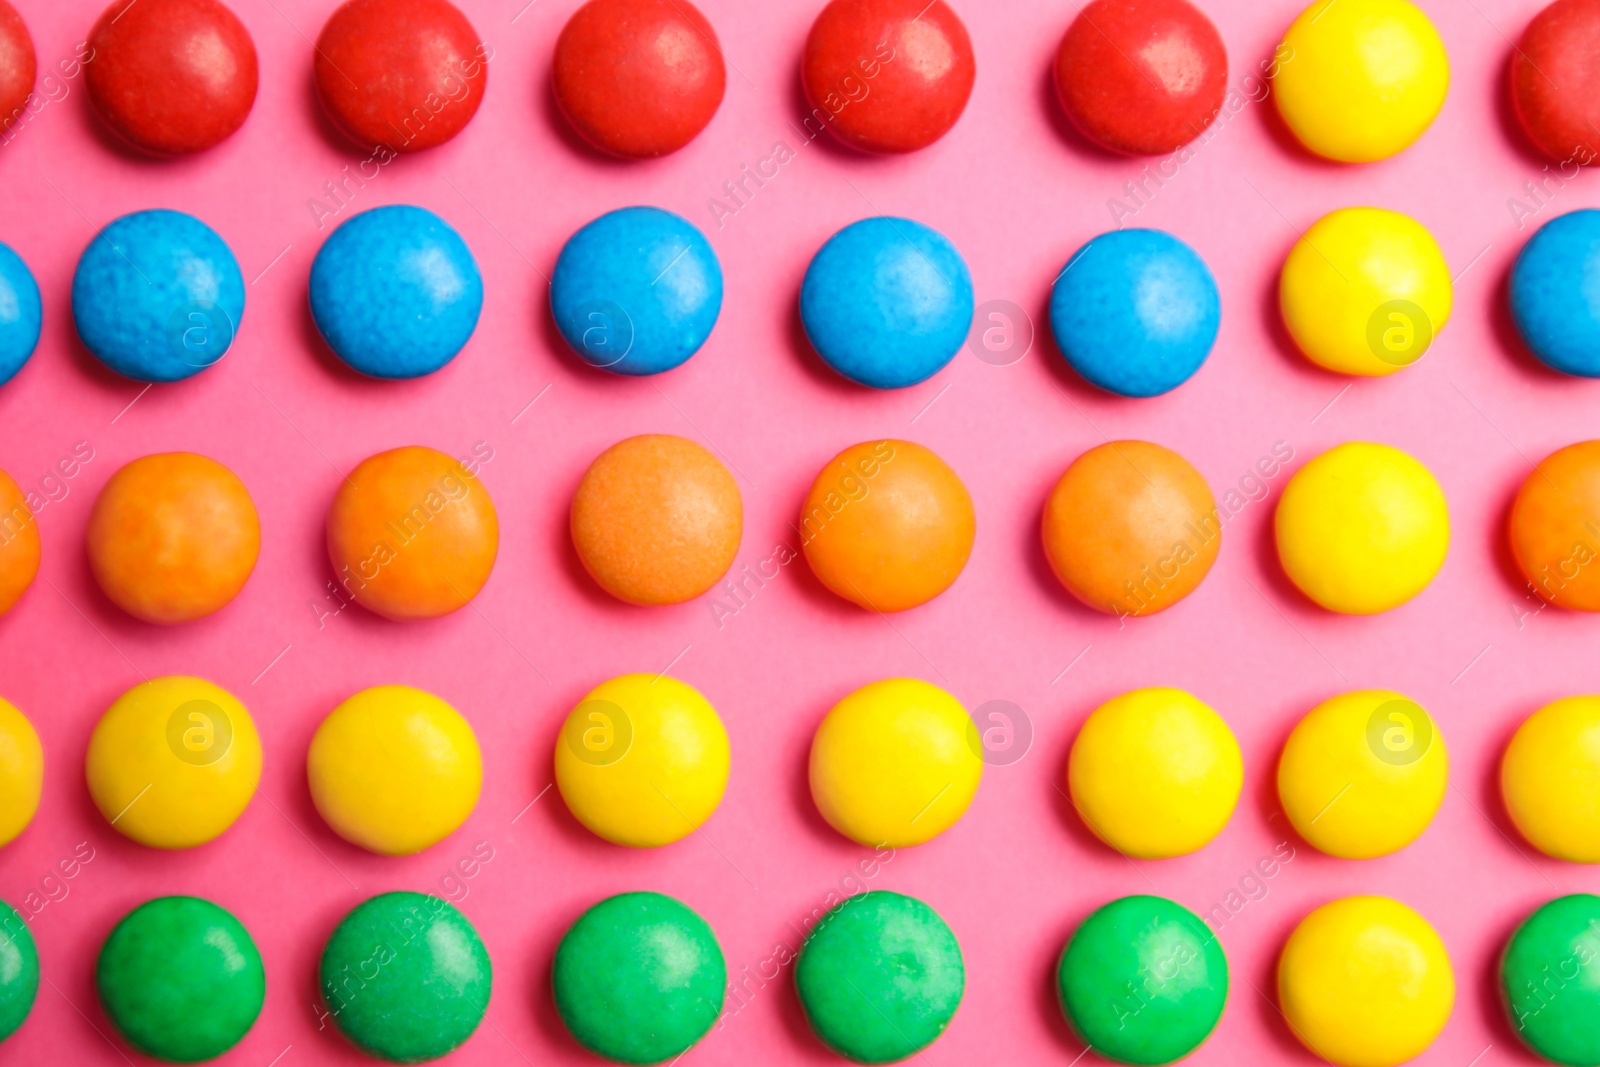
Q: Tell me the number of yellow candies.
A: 12